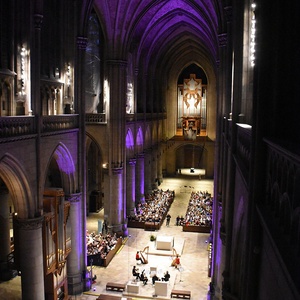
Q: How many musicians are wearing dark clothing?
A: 4